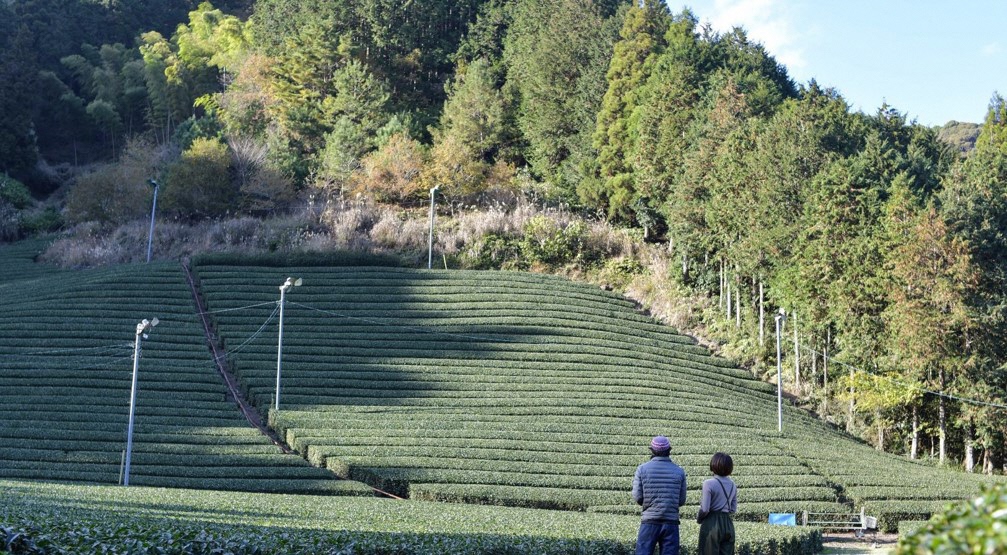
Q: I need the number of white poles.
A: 5